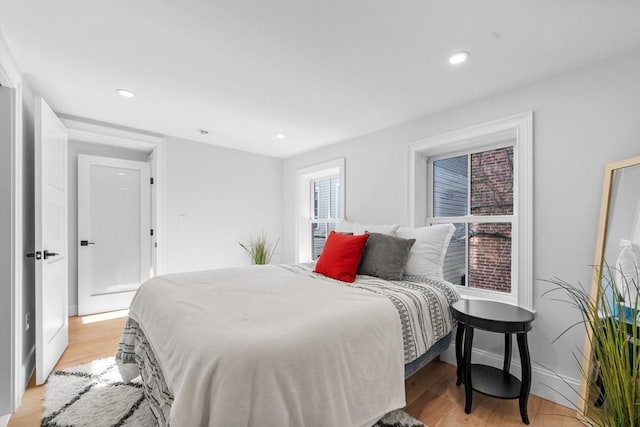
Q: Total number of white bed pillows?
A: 2